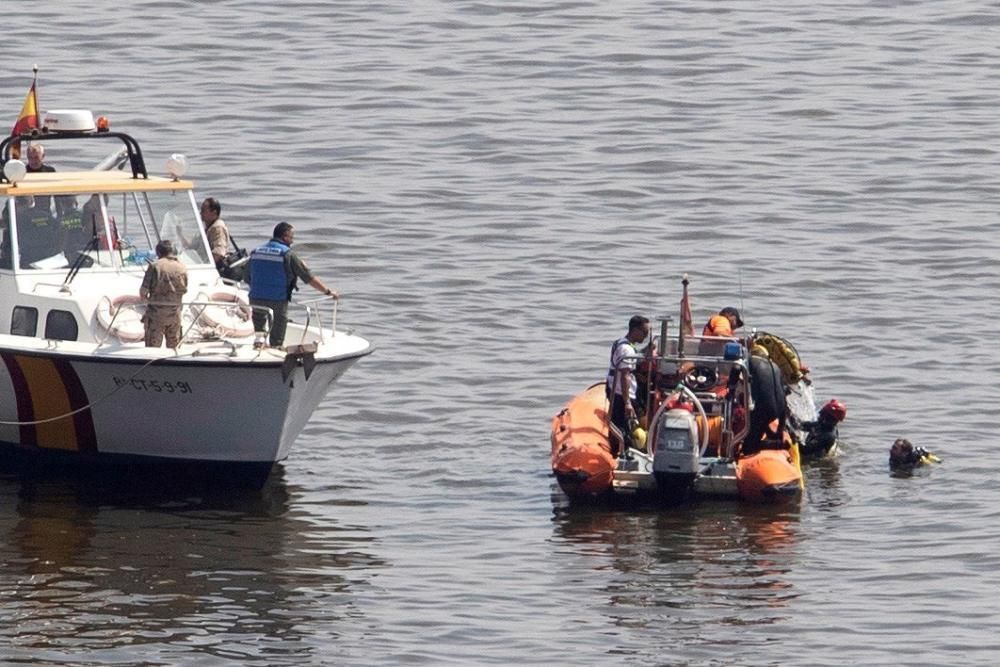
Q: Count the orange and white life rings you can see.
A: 2